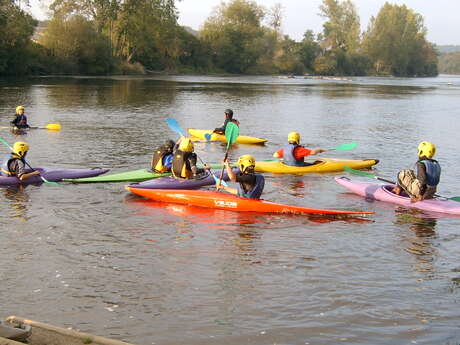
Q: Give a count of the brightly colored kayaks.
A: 7